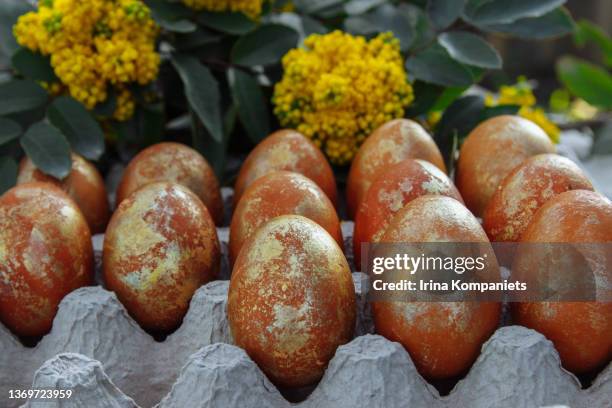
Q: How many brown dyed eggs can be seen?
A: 13